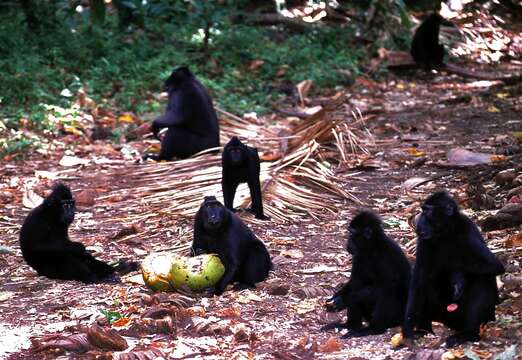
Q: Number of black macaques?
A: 7